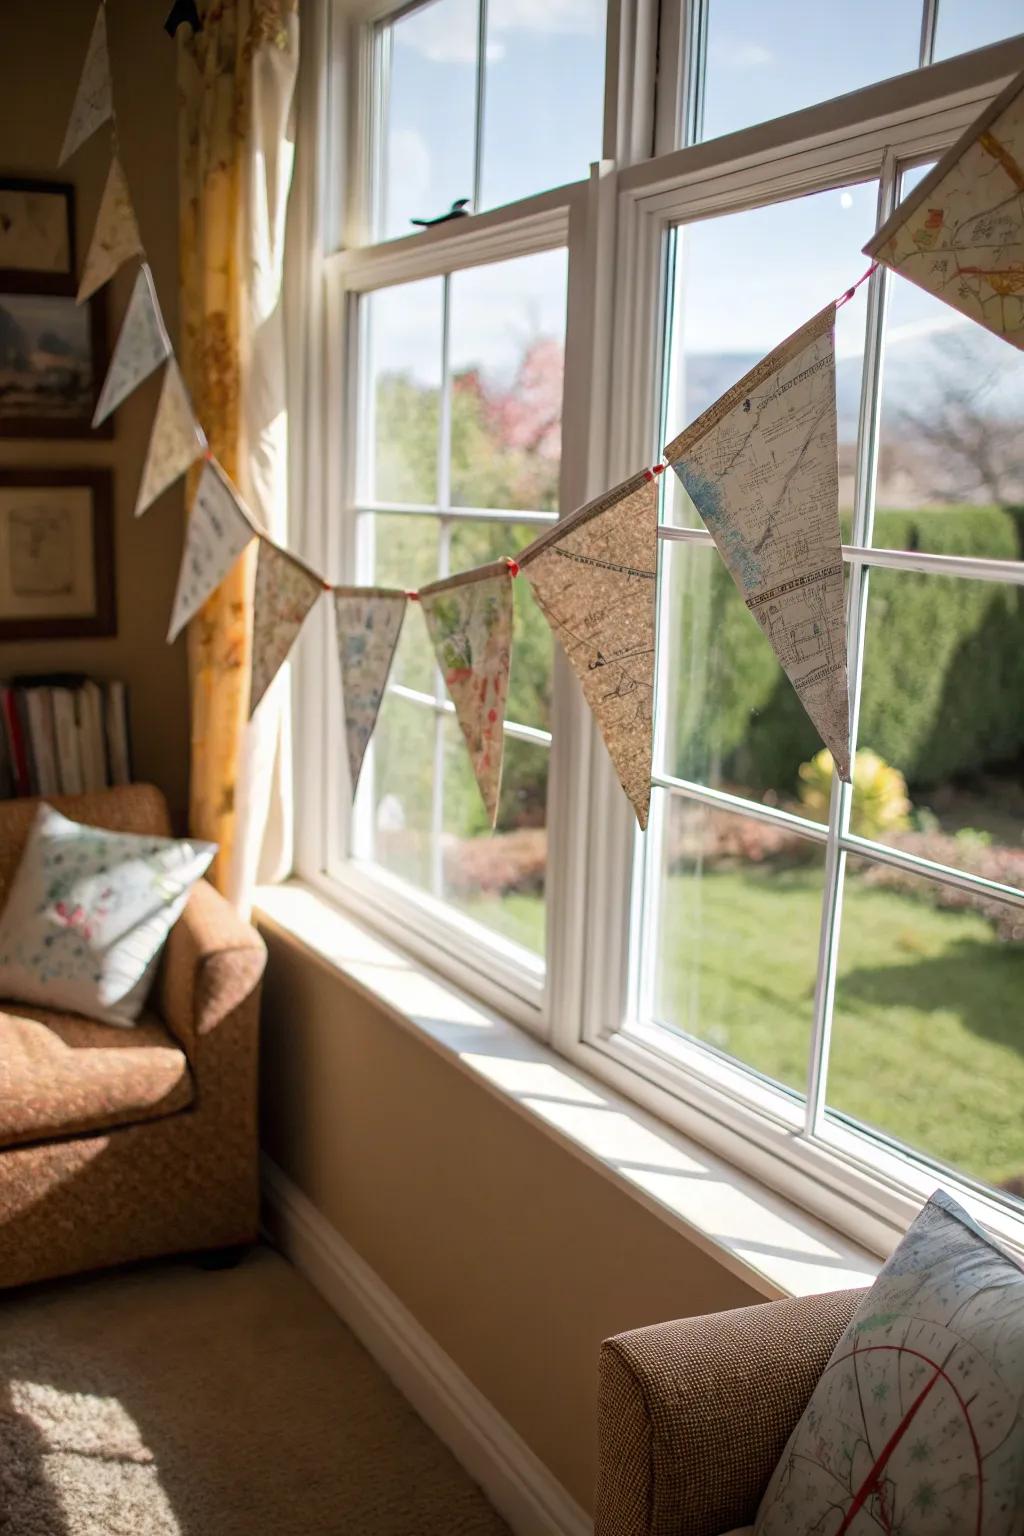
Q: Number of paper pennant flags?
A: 11